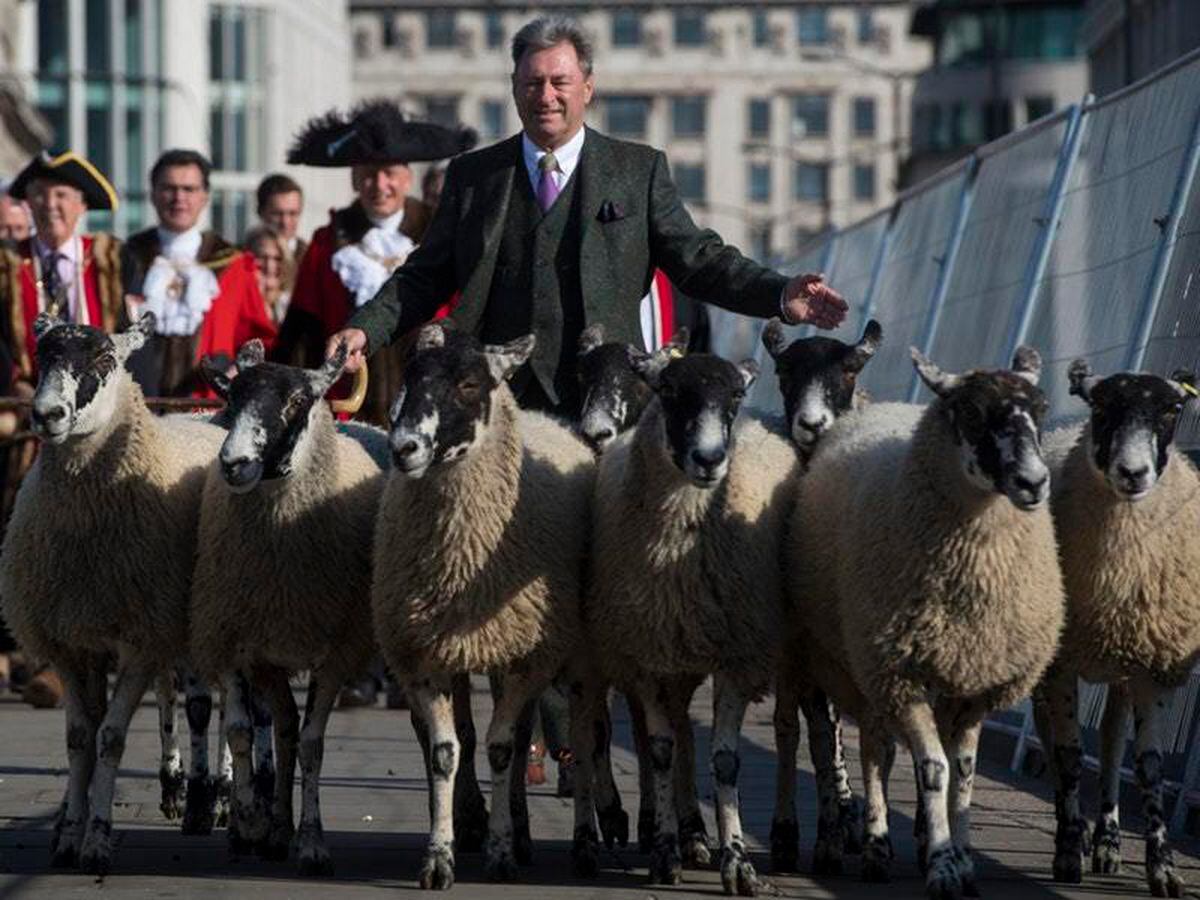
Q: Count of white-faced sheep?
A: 0